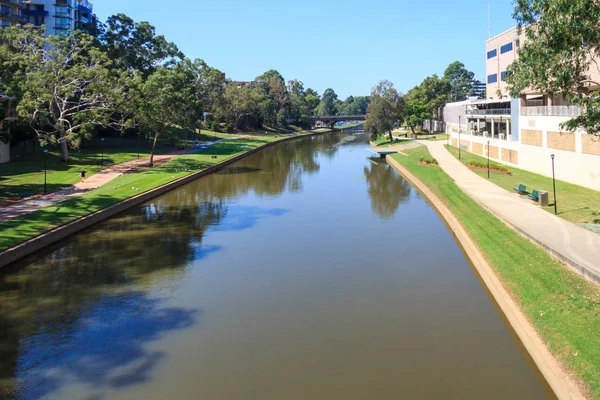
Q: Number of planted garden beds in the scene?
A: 2